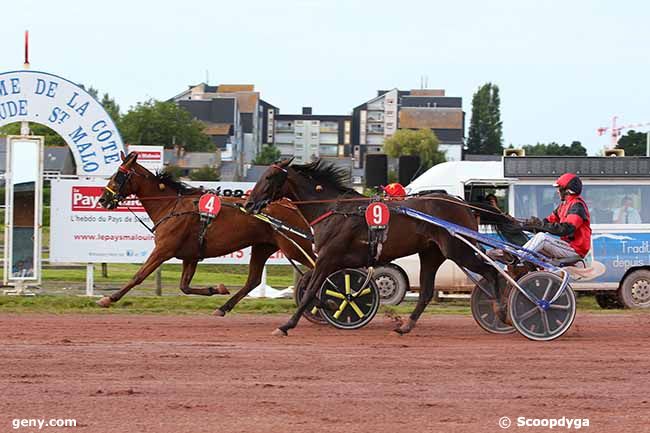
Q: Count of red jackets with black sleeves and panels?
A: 1